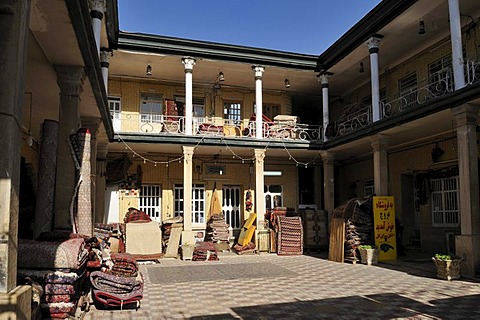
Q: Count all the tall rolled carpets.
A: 2